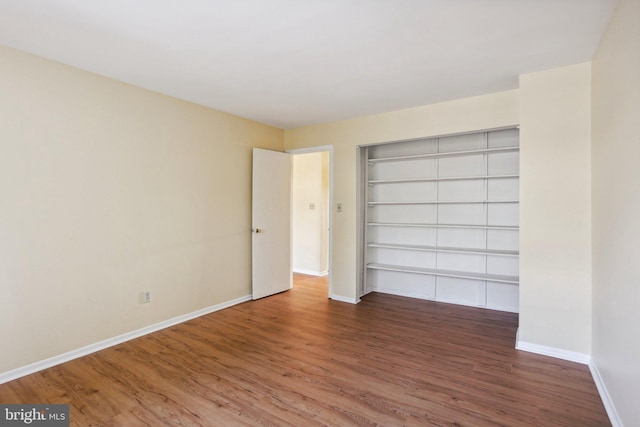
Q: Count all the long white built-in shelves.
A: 6